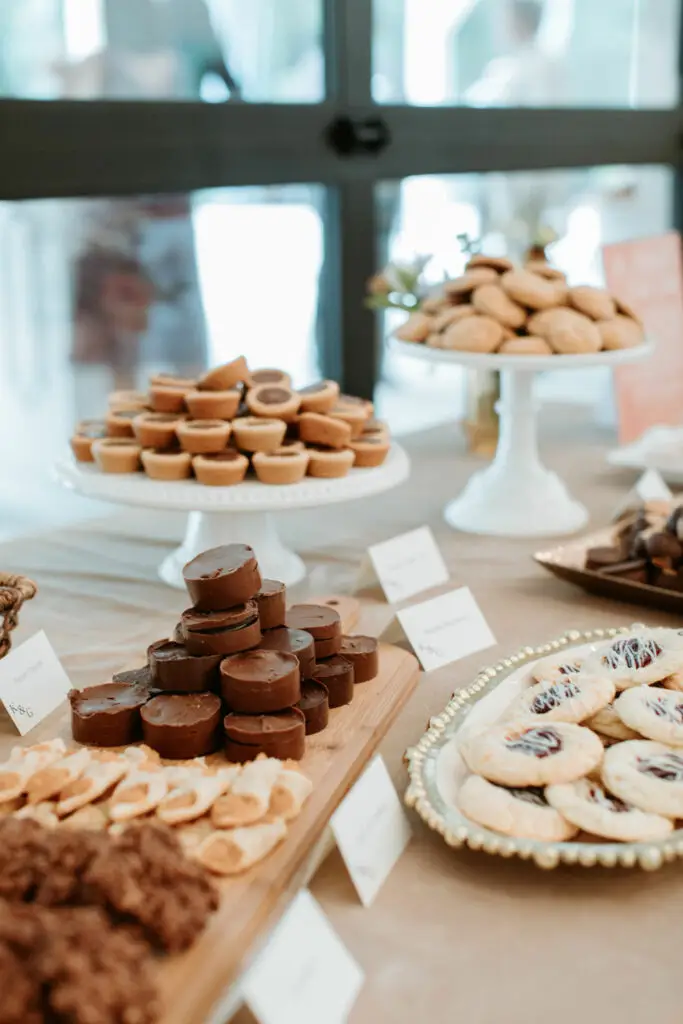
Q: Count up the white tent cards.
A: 6